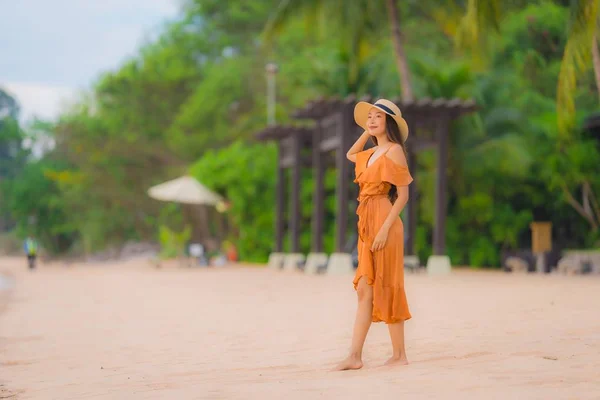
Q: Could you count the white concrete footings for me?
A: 6